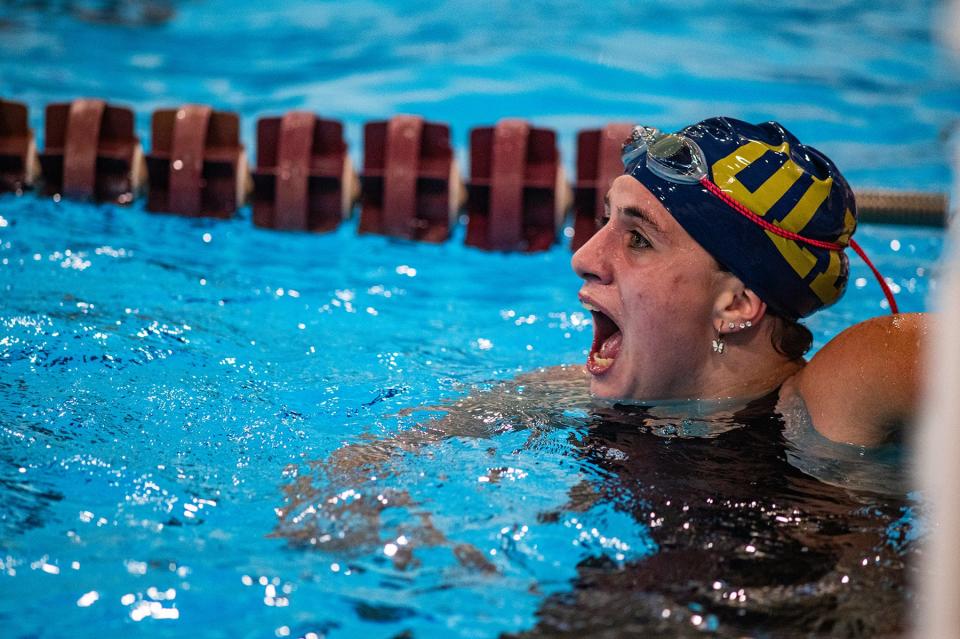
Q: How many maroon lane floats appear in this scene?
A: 7